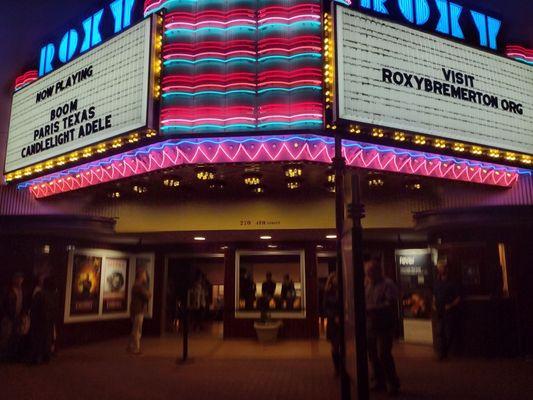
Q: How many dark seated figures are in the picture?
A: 3